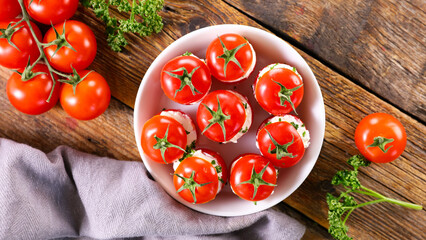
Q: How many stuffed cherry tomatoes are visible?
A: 8